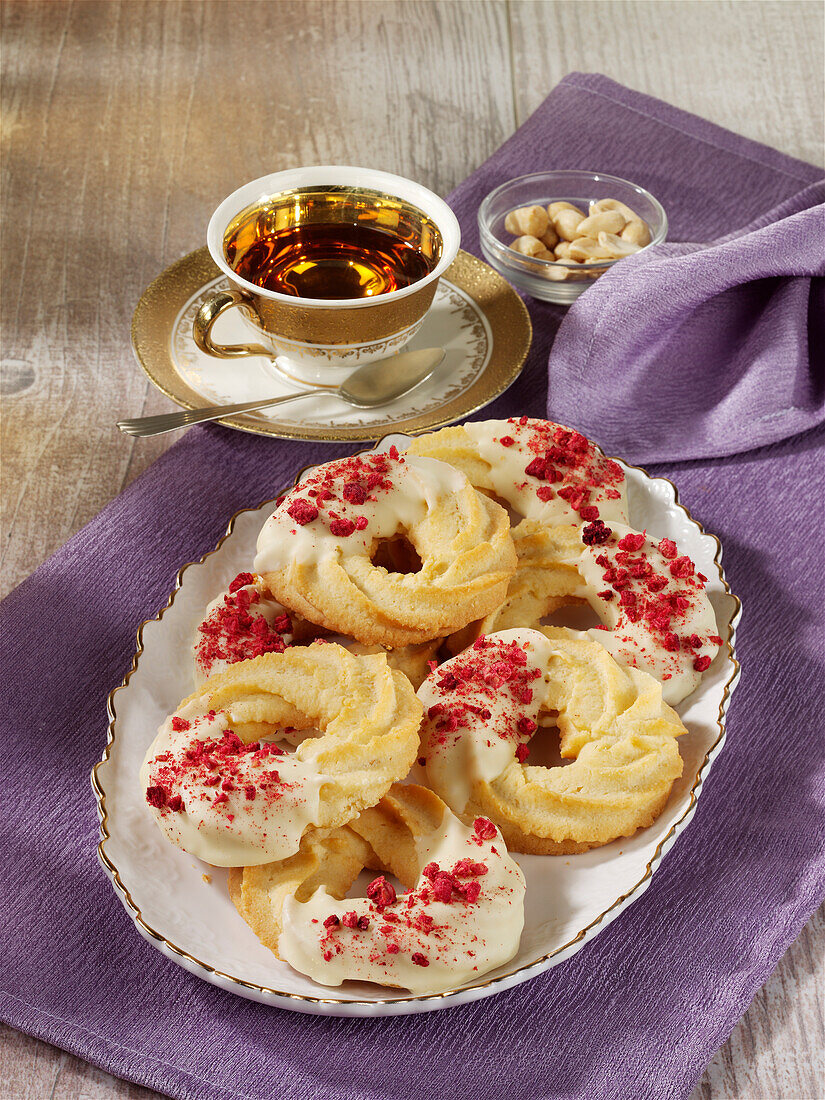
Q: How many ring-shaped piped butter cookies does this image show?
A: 7